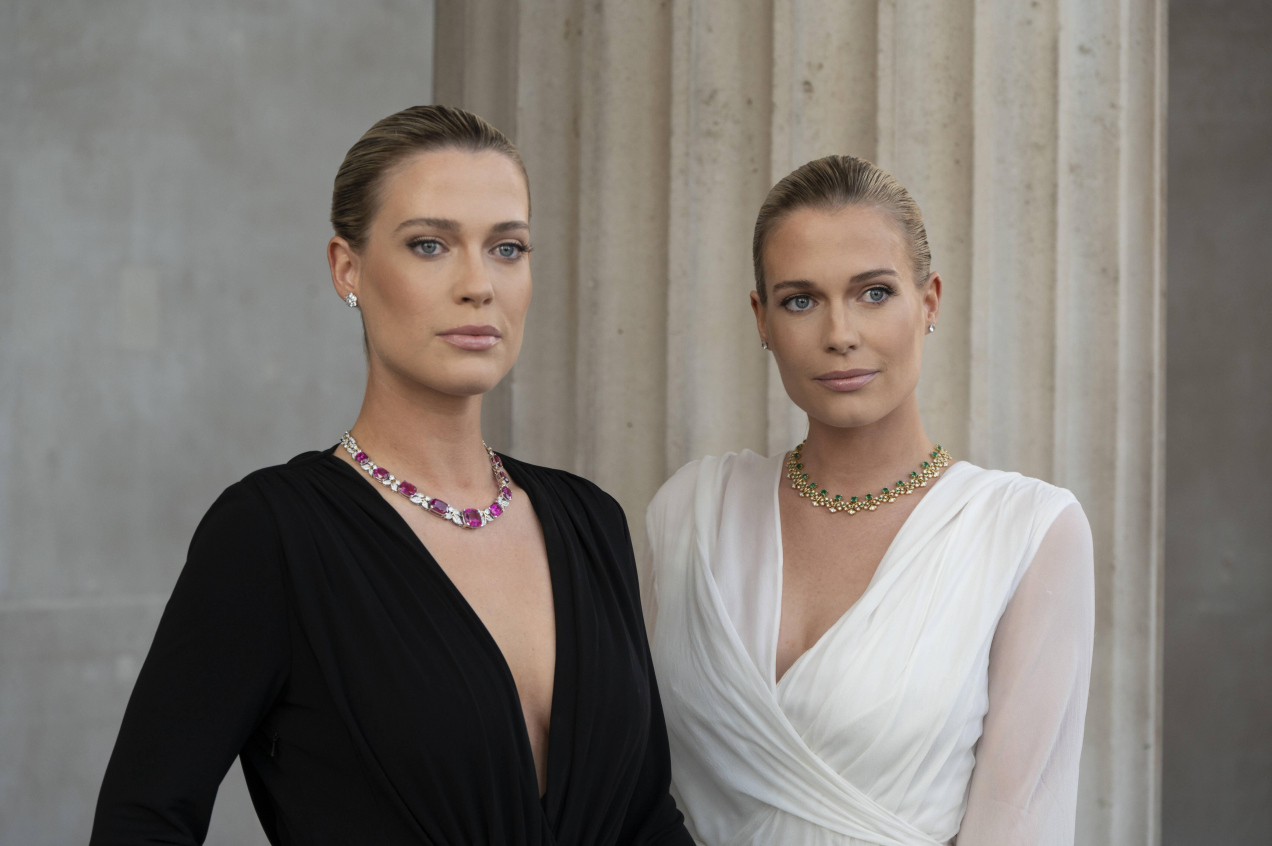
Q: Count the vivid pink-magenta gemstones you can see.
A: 9